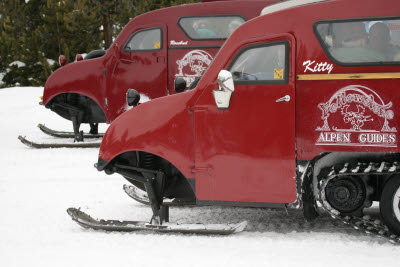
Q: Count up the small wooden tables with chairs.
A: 0